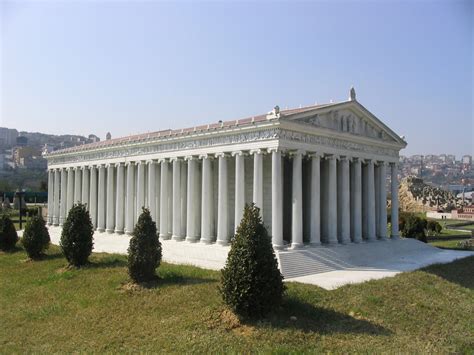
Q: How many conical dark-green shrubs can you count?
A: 5